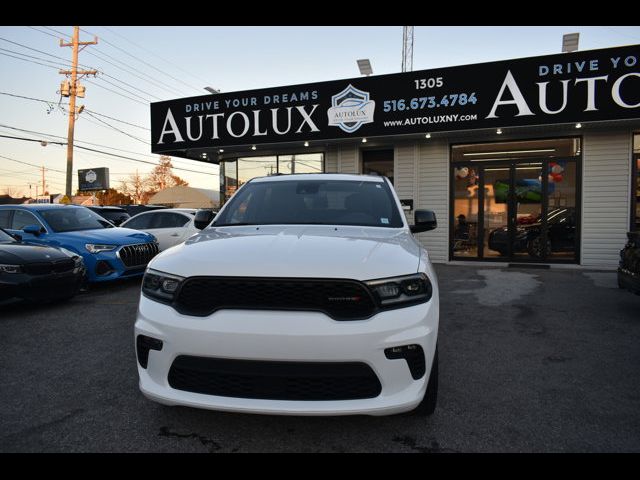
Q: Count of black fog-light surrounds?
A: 2